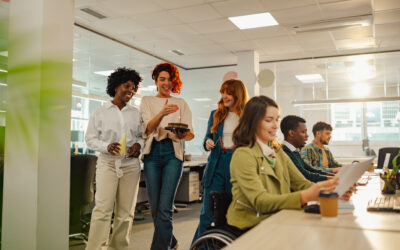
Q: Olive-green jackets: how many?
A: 1